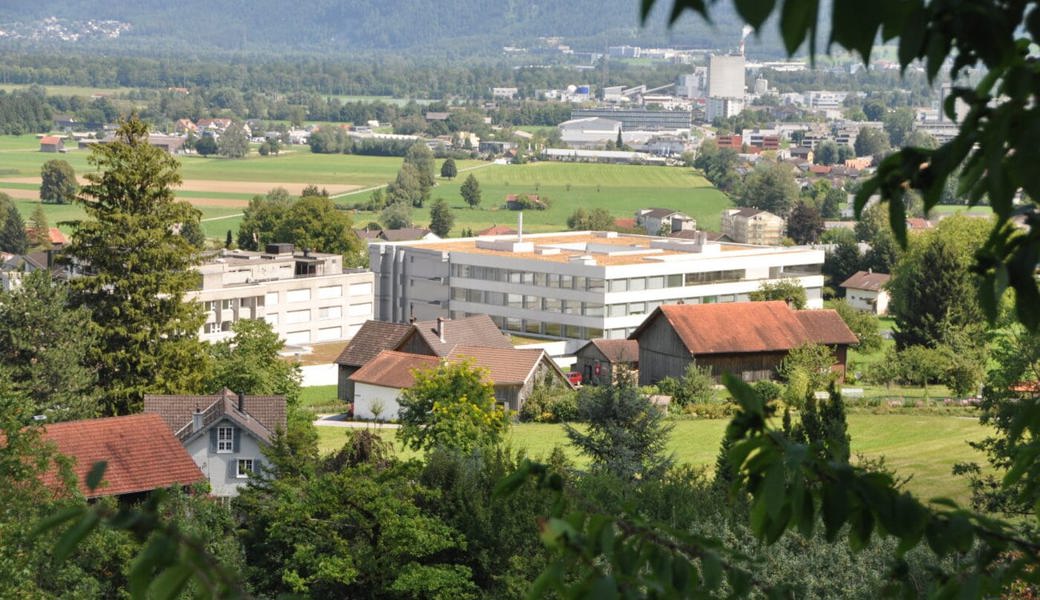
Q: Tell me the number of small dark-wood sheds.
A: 1